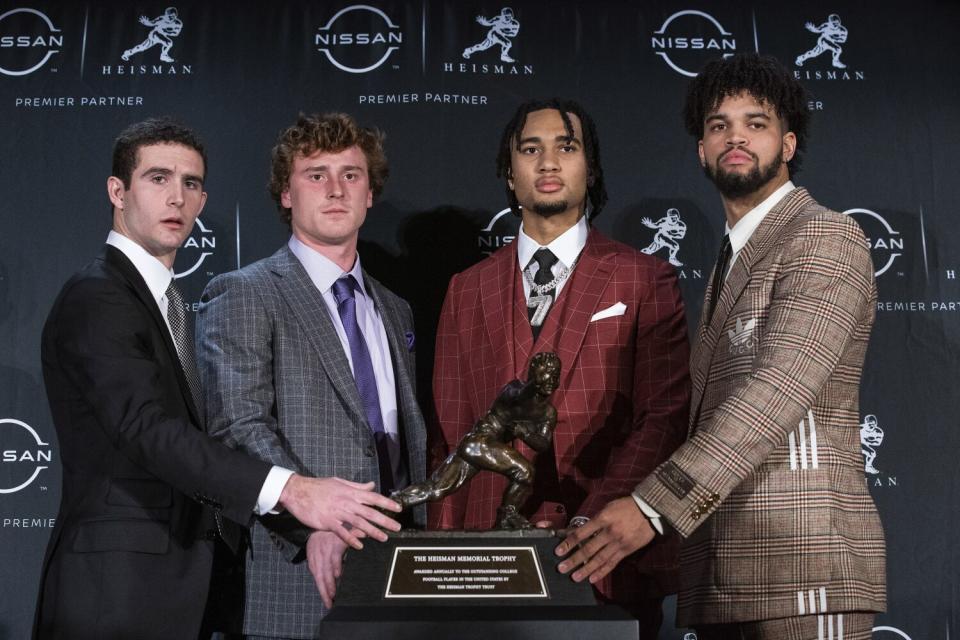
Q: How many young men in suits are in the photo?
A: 4